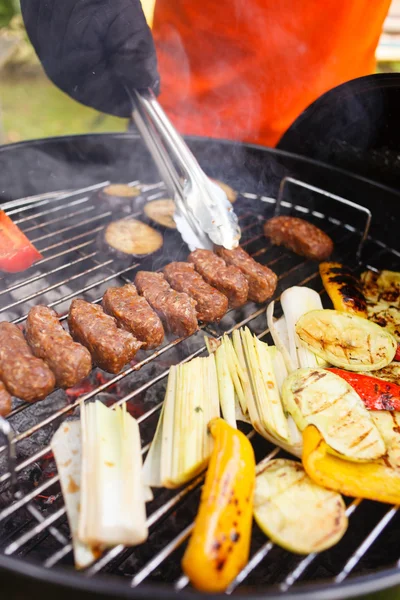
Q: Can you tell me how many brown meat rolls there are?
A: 10